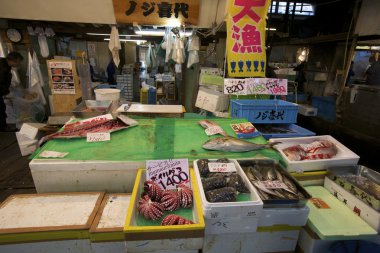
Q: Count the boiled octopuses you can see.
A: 5